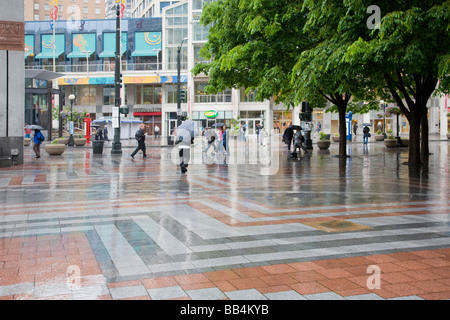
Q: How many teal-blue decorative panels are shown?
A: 5